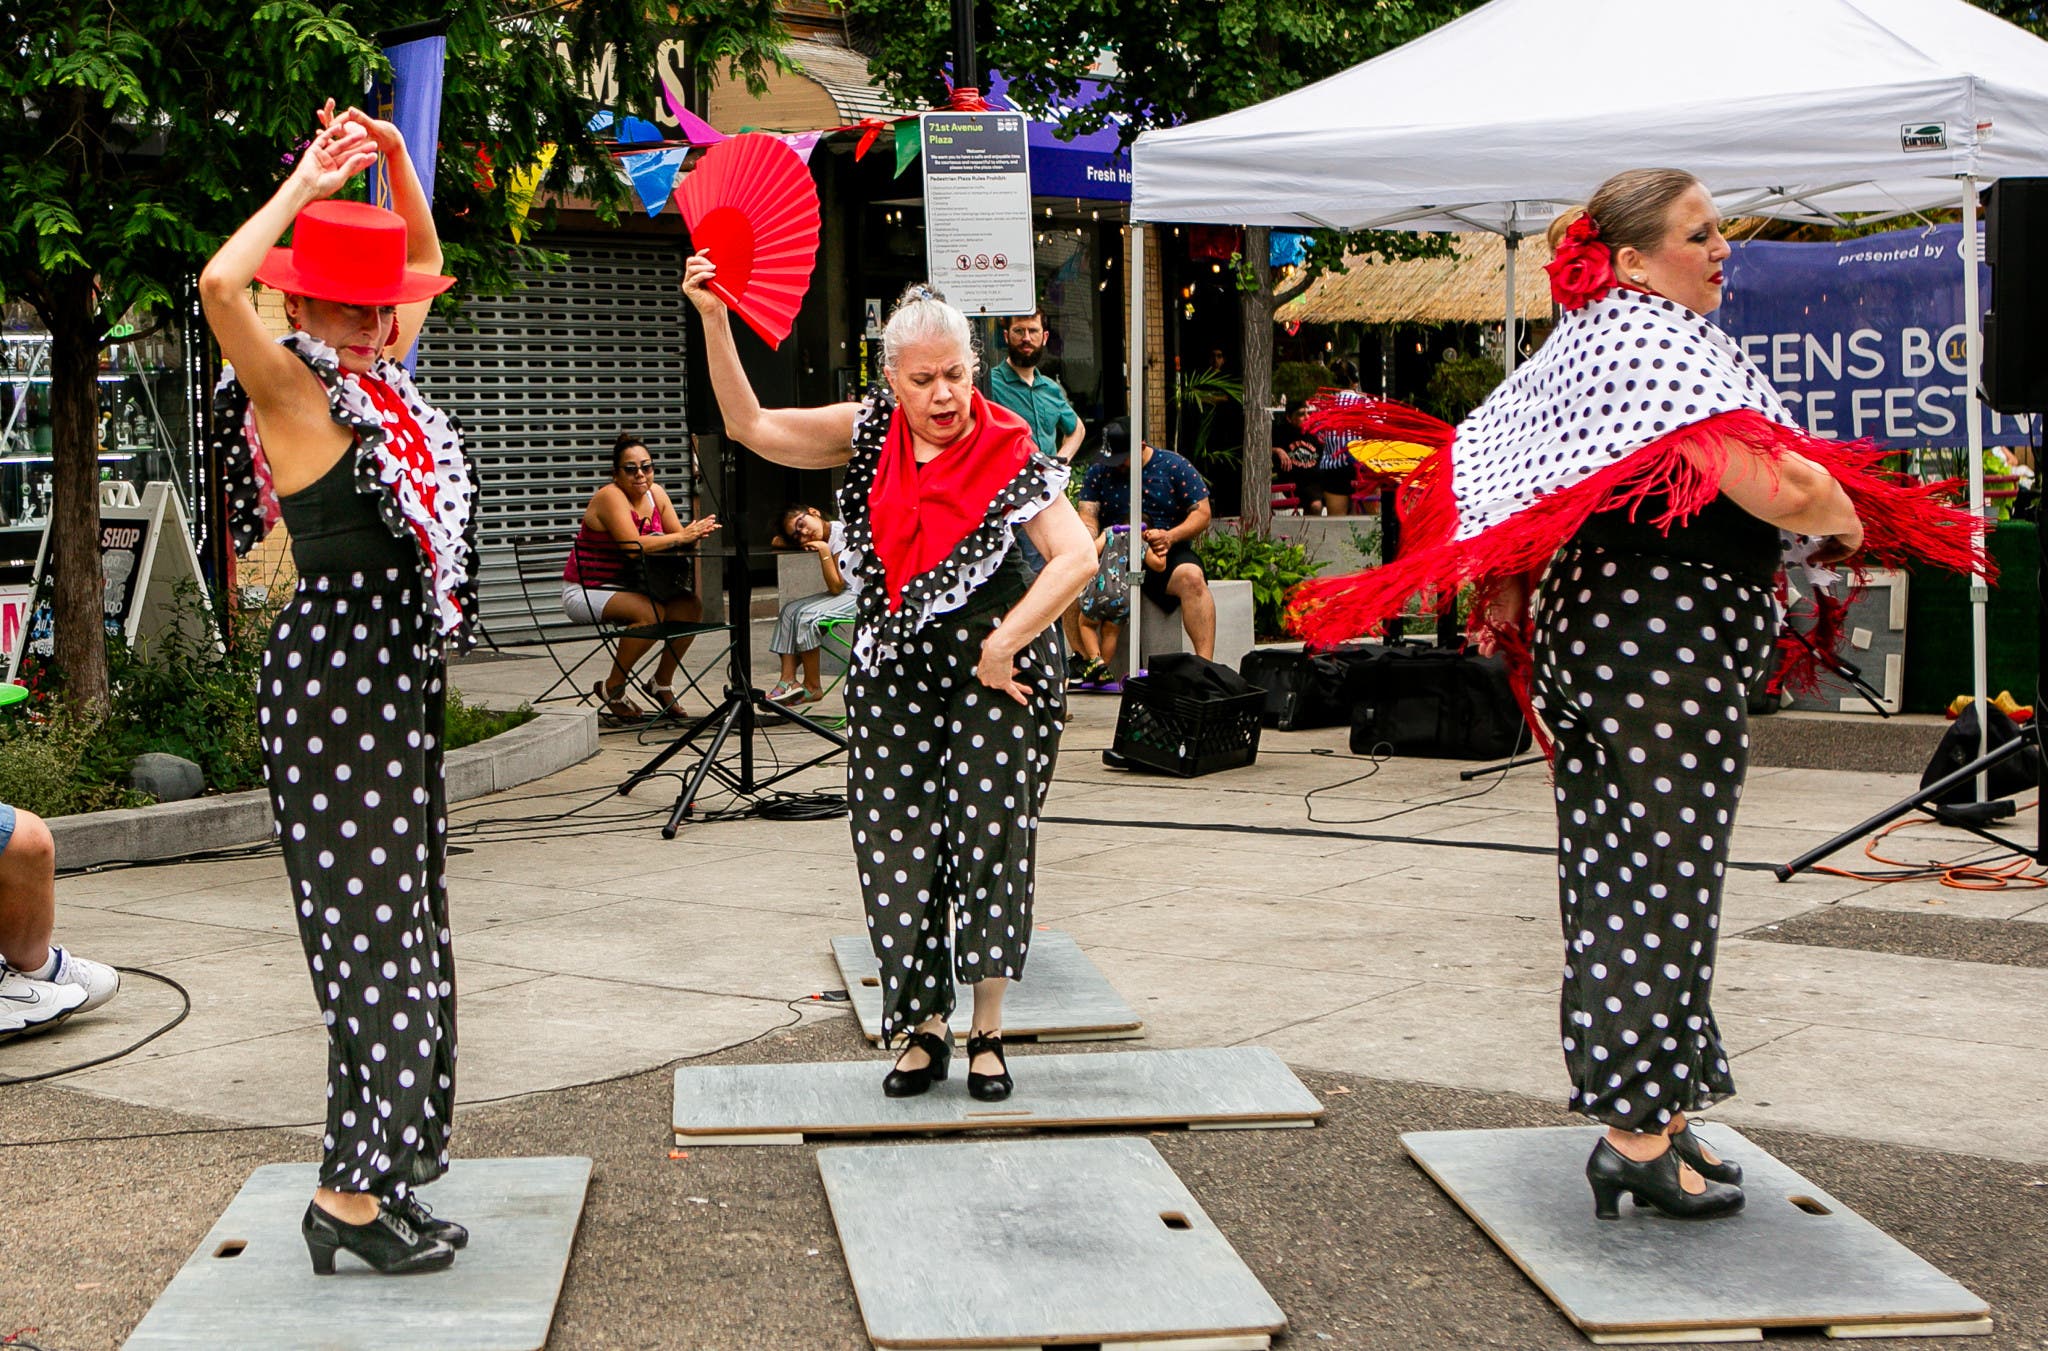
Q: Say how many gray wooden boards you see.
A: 5